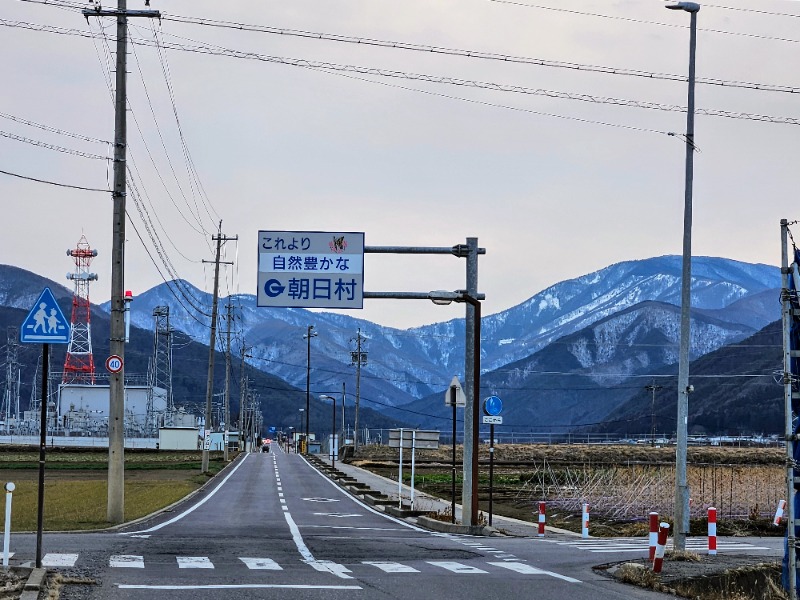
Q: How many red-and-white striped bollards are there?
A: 6